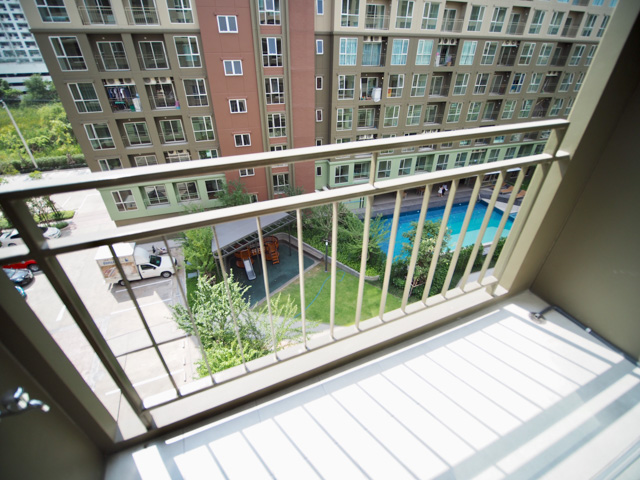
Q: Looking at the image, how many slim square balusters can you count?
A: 13